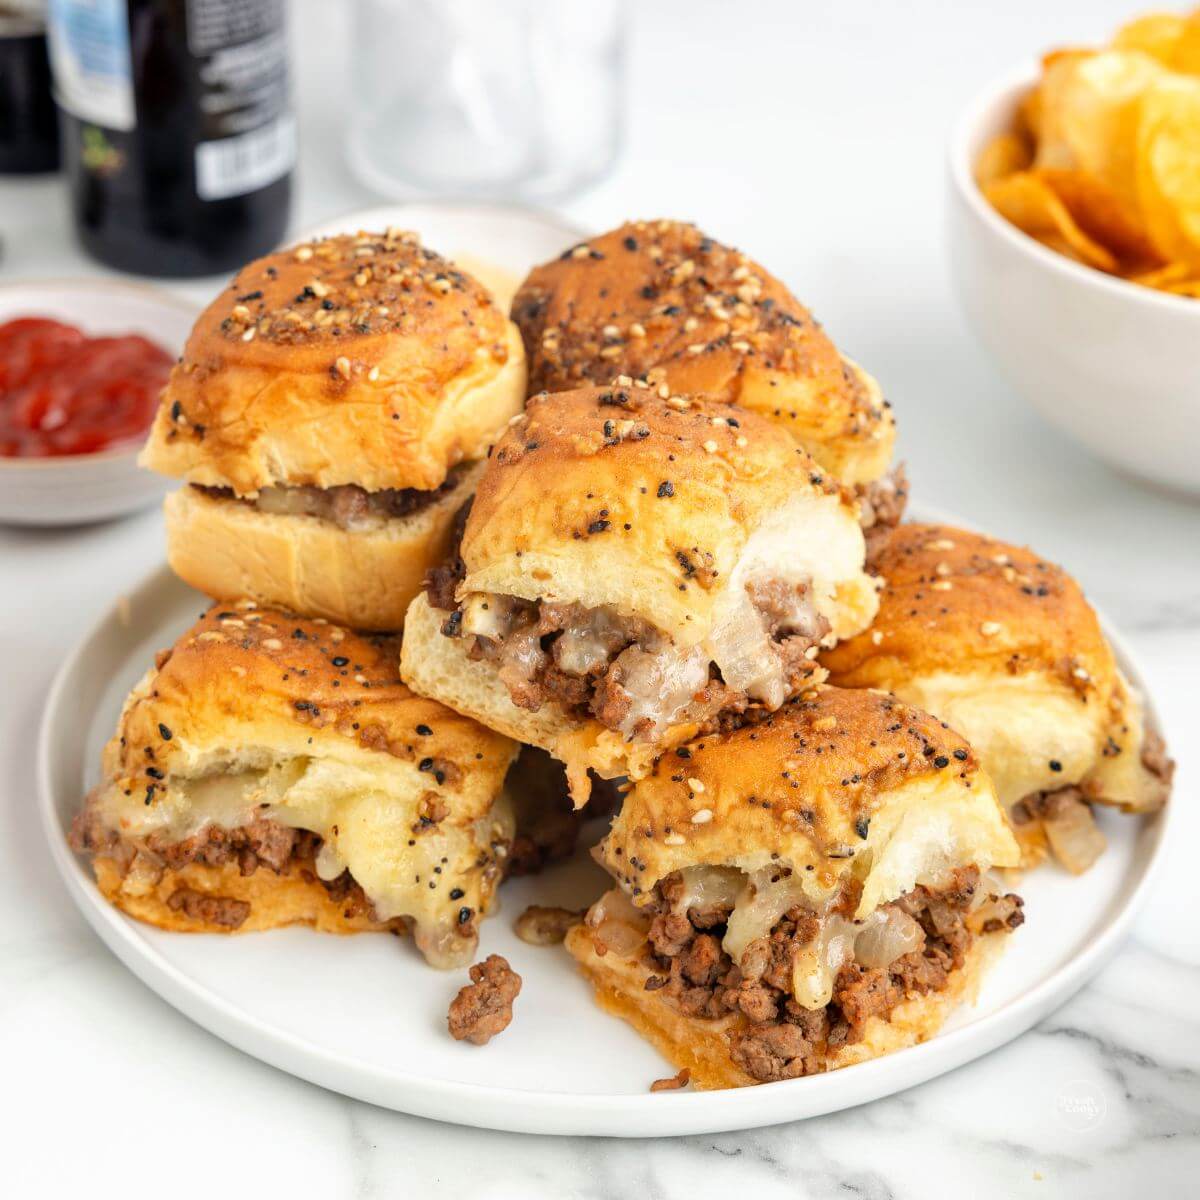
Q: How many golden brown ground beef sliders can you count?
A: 6